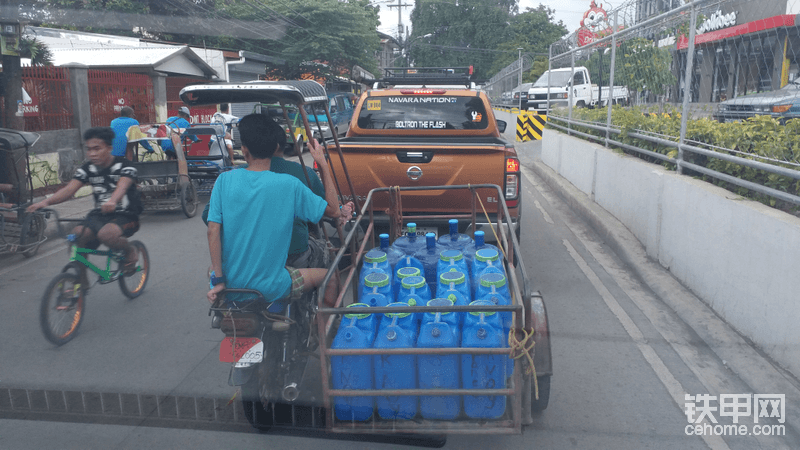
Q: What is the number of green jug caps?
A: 12